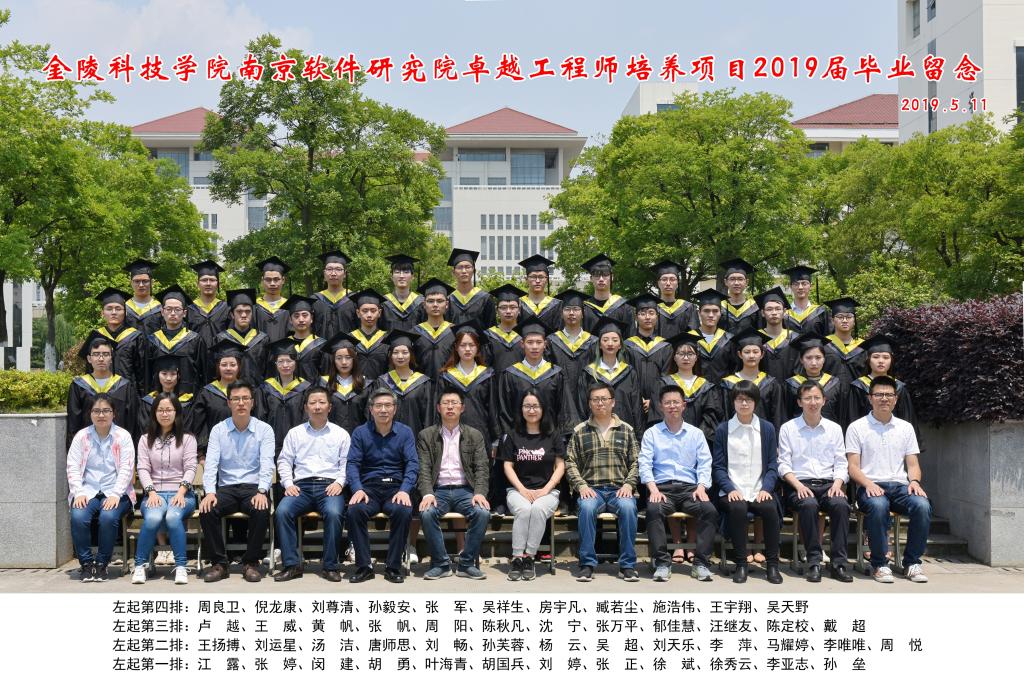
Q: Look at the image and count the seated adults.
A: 12